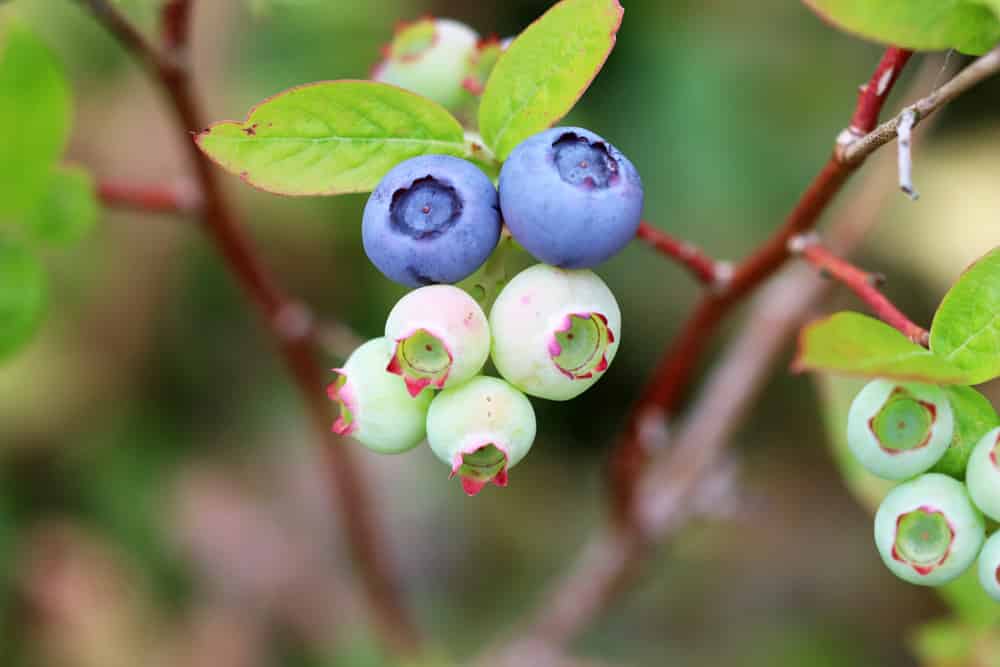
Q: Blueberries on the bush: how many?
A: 12